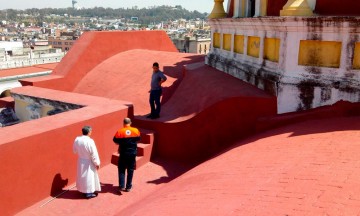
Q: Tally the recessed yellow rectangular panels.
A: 7